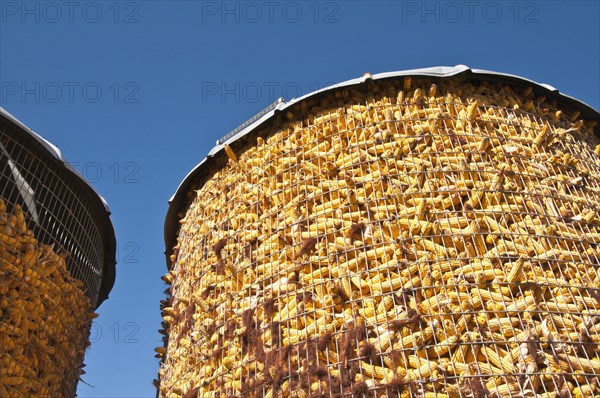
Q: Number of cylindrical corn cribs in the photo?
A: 2